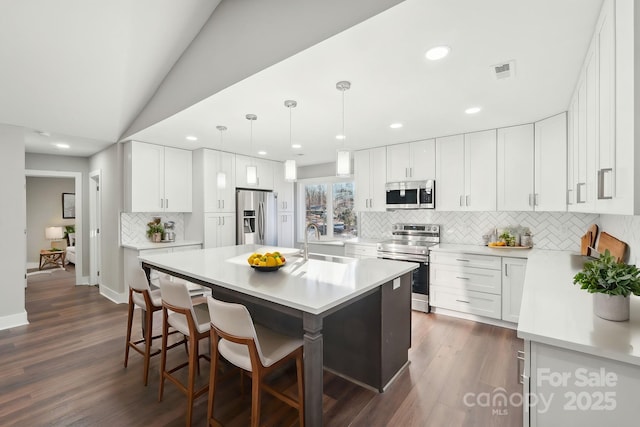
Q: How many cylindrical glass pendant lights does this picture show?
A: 4